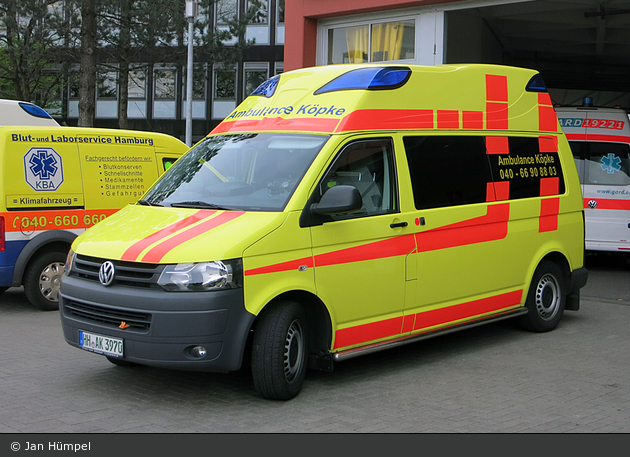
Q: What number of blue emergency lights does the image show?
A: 5